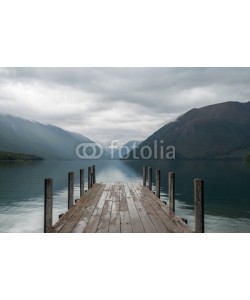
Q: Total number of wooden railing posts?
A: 10